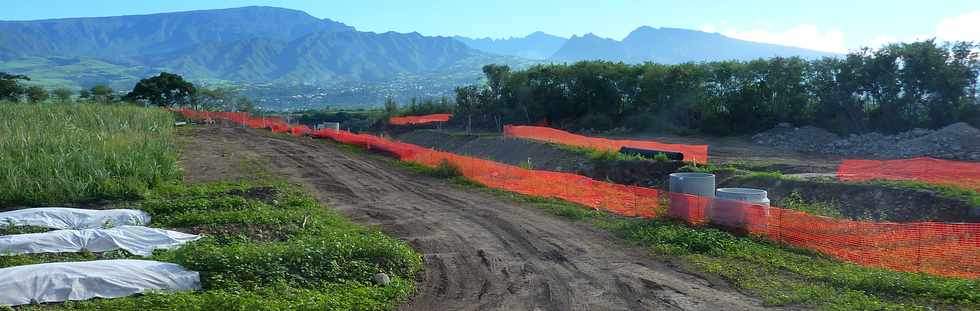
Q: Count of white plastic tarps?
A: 3